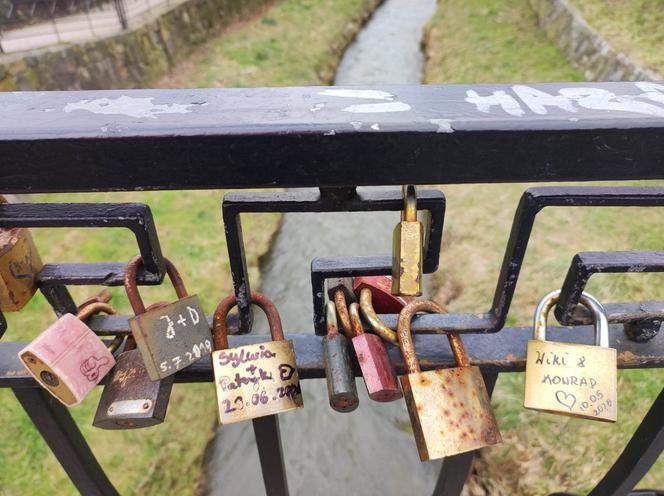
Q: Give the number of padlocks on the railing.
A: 12